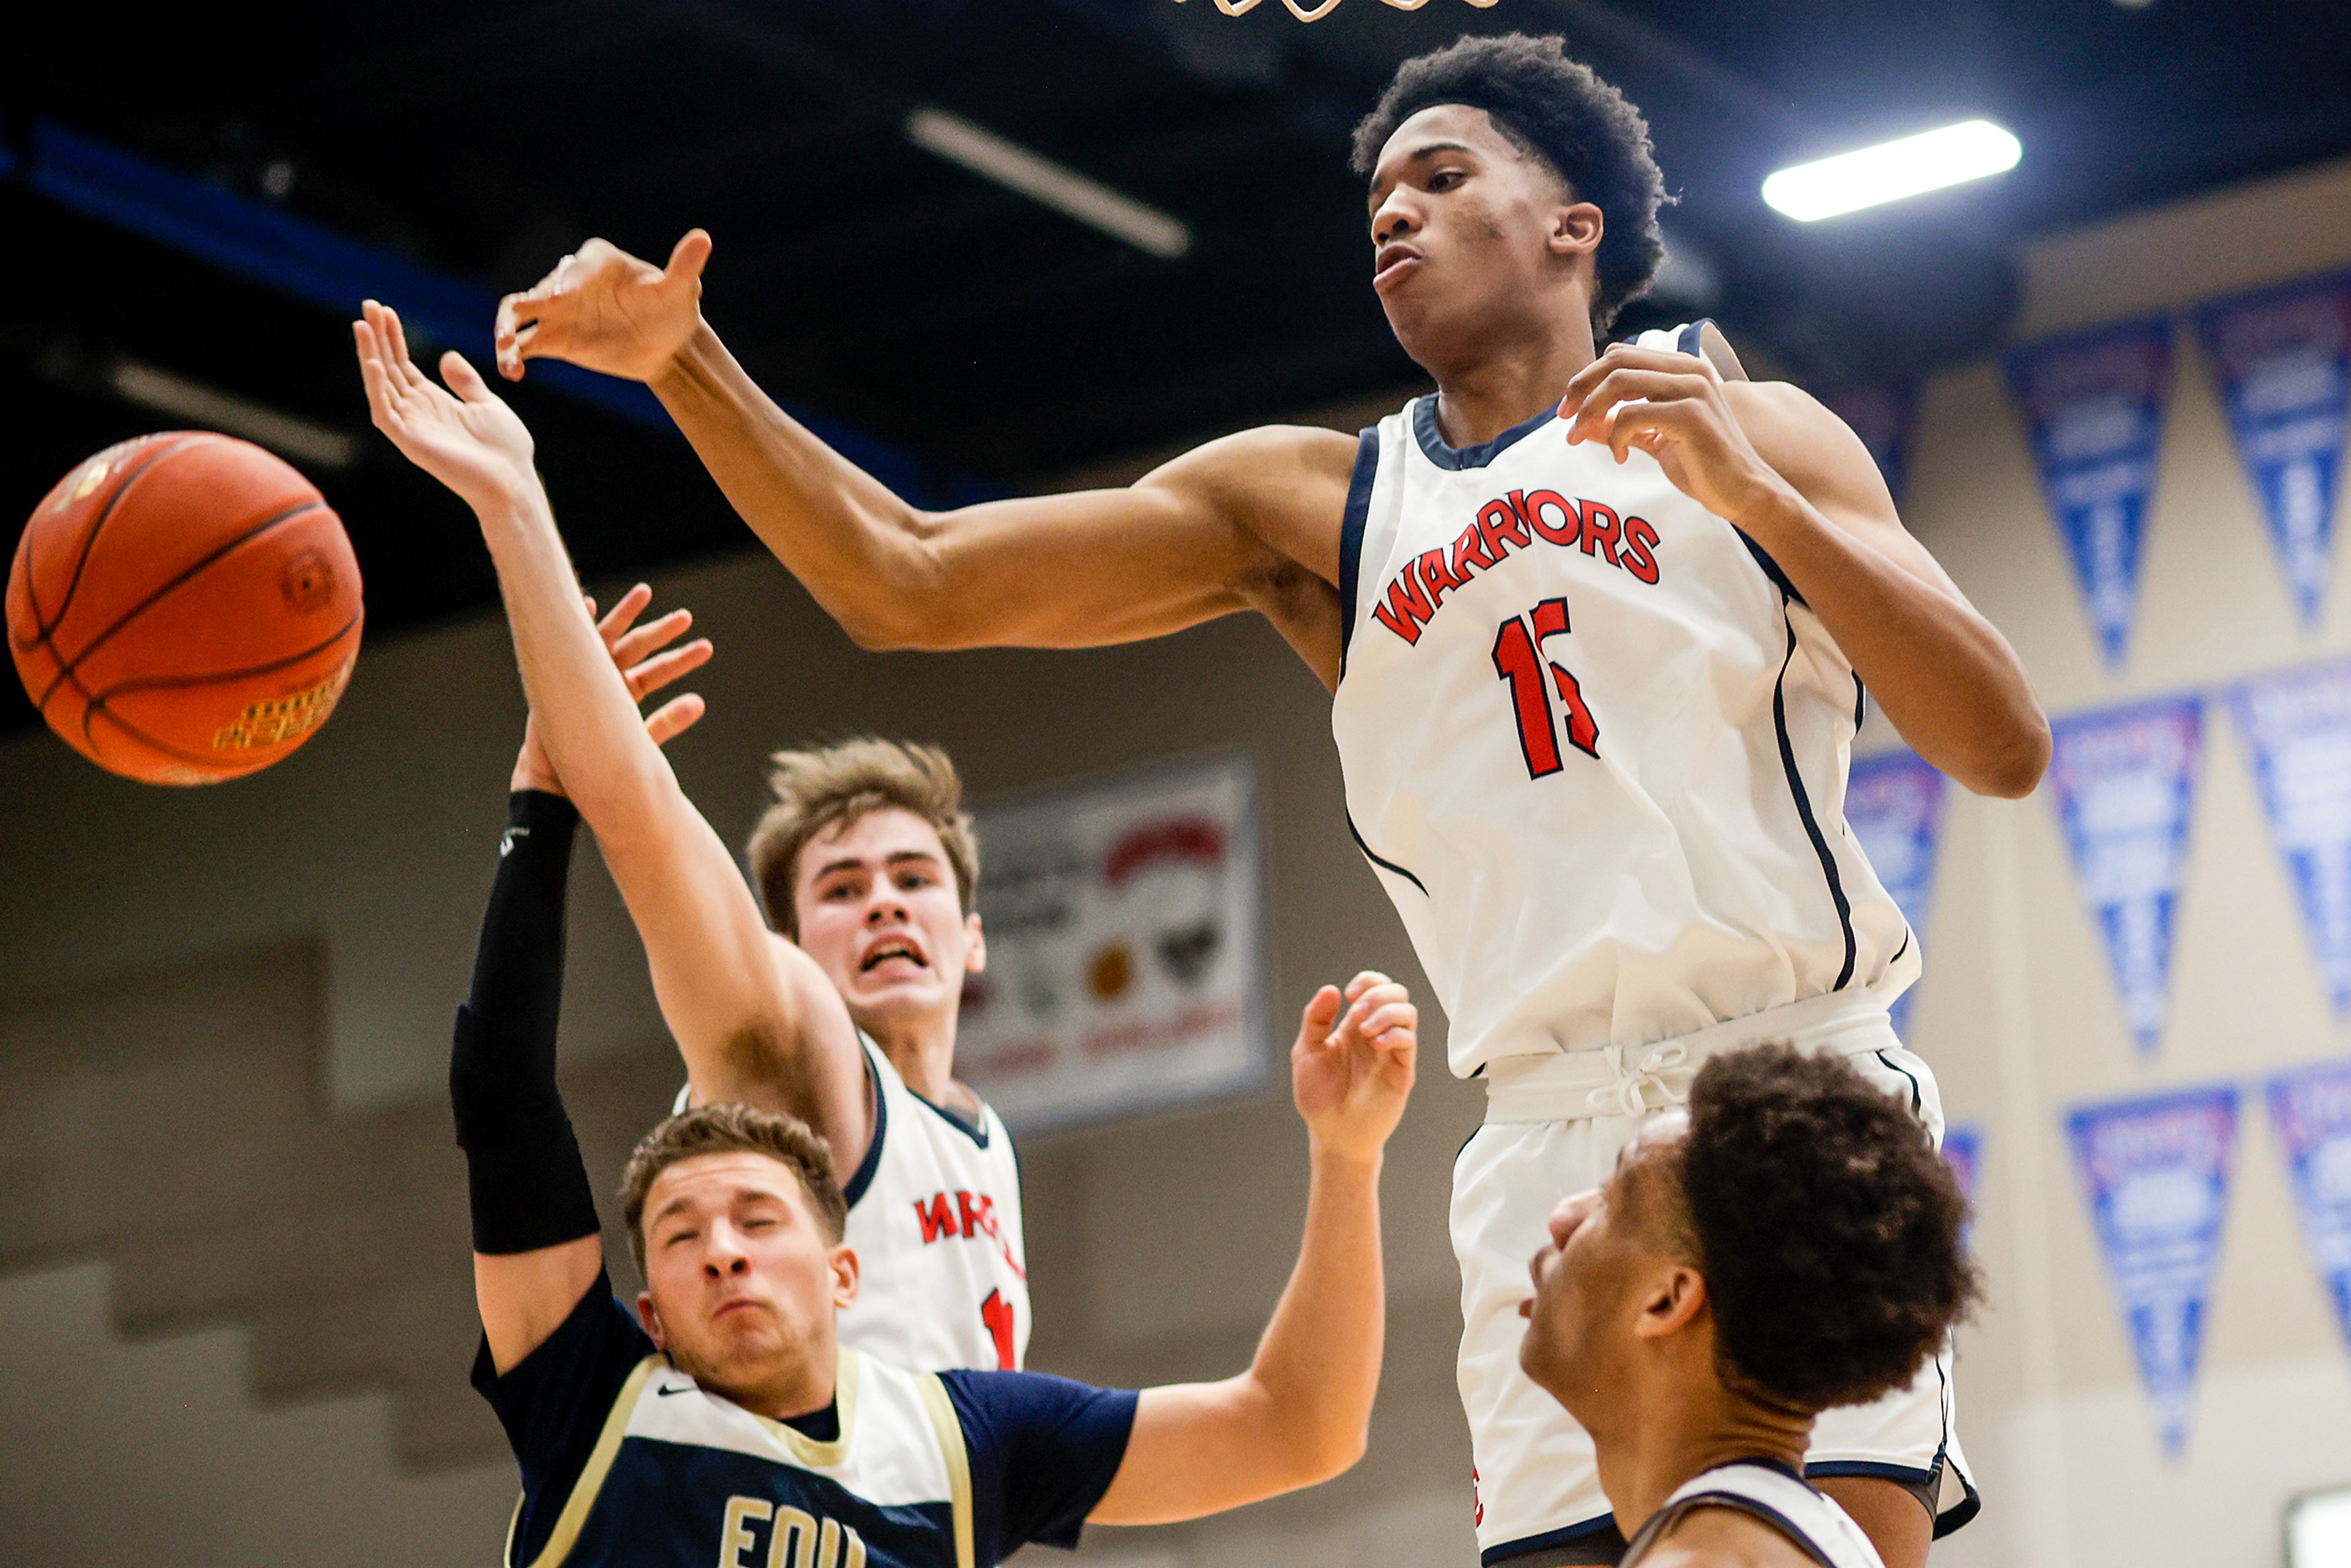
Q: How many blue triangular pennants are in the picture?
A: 9